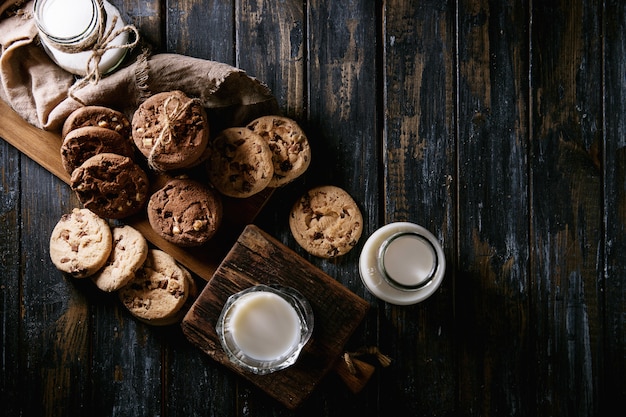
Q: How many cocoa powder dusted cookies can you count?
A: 5